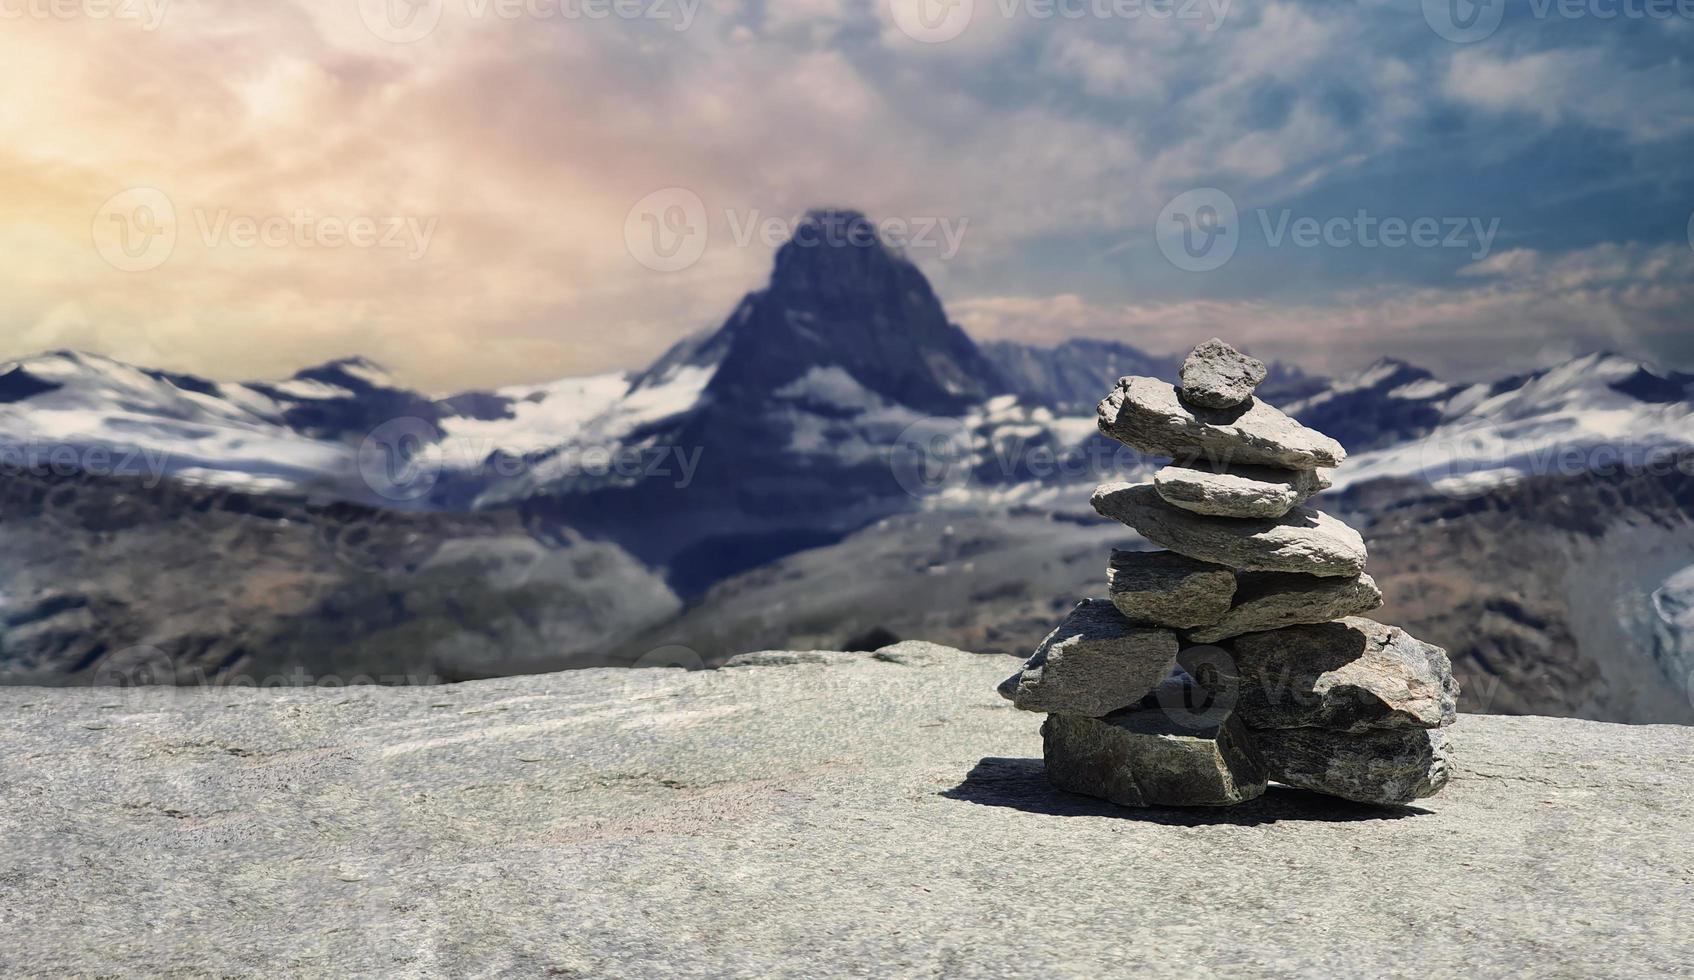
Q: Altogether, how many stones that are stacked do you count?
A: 10